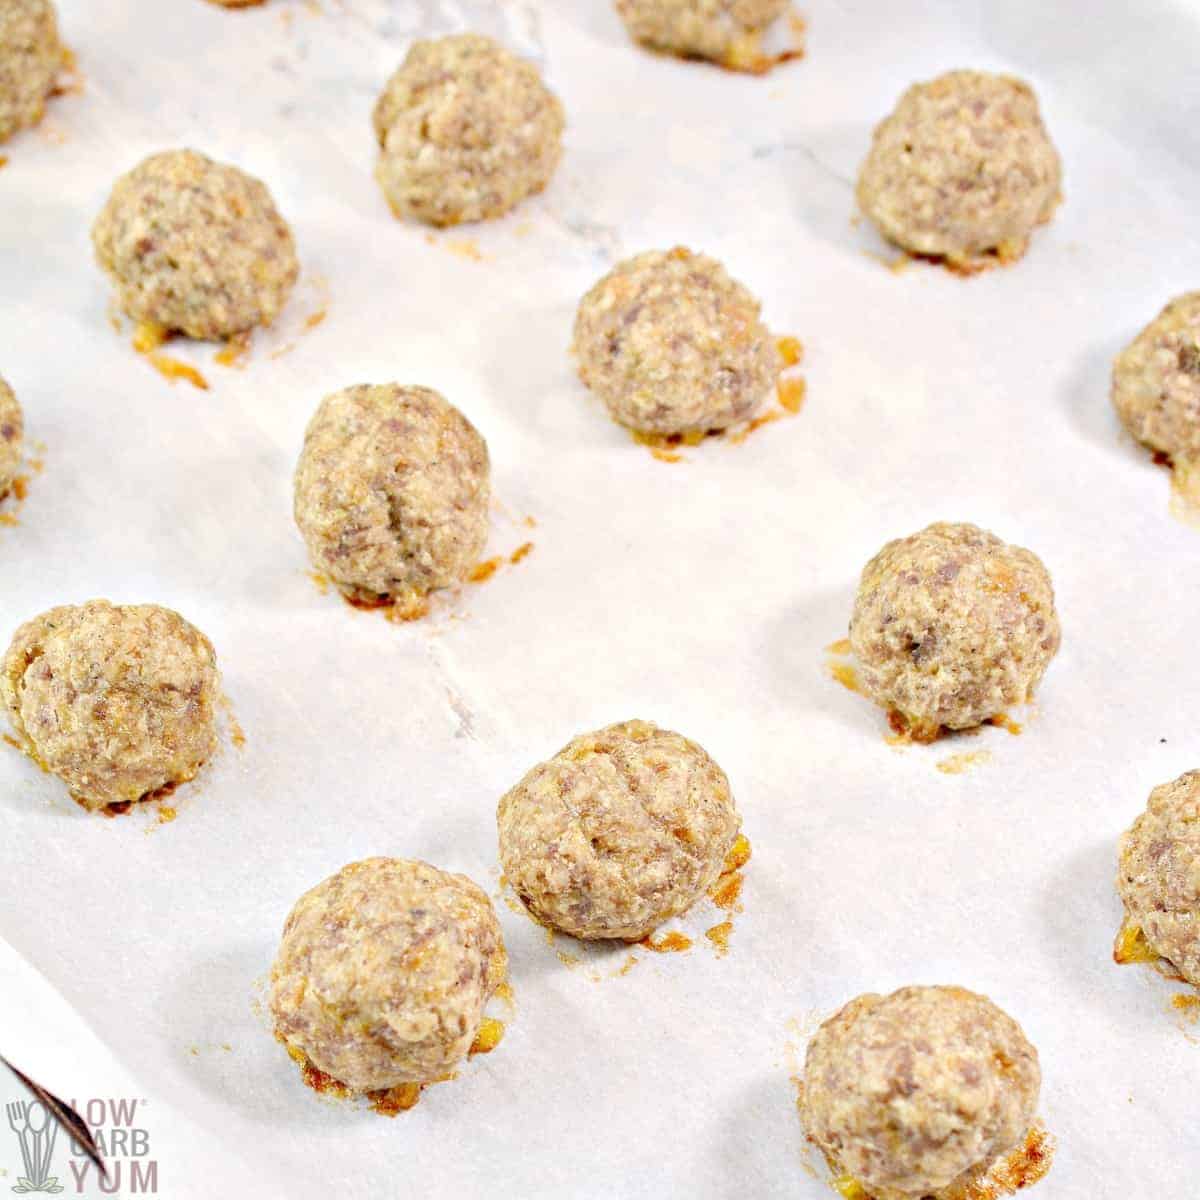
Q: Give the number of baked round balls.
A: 15